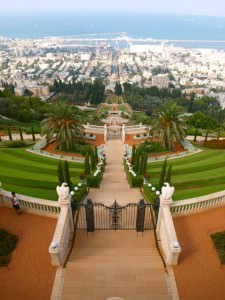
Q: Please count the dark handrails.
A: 2